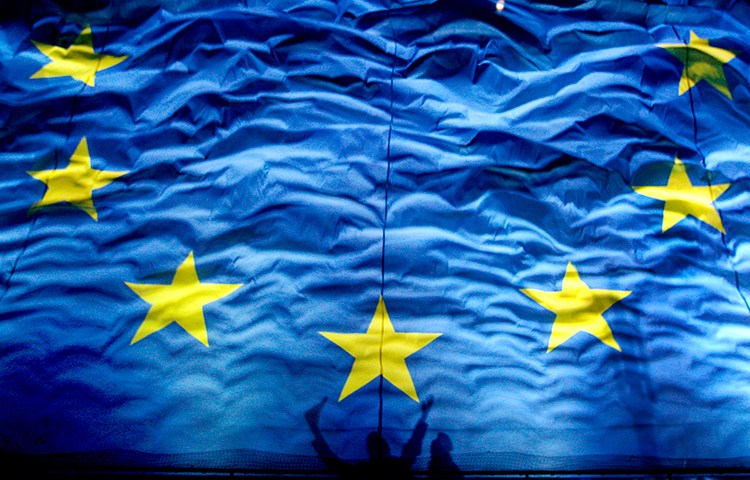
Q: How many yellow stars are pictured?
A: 7